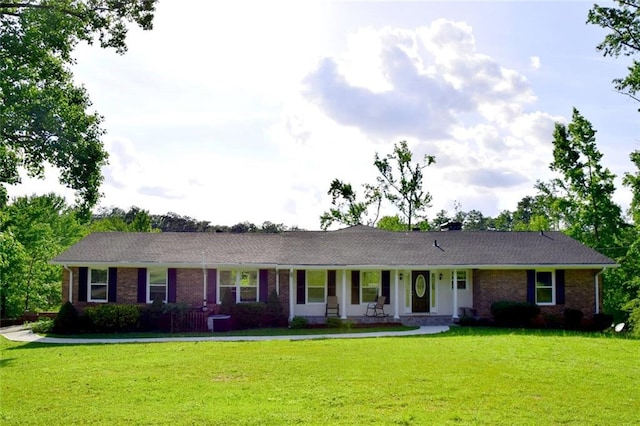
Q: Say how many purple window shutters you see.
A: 12